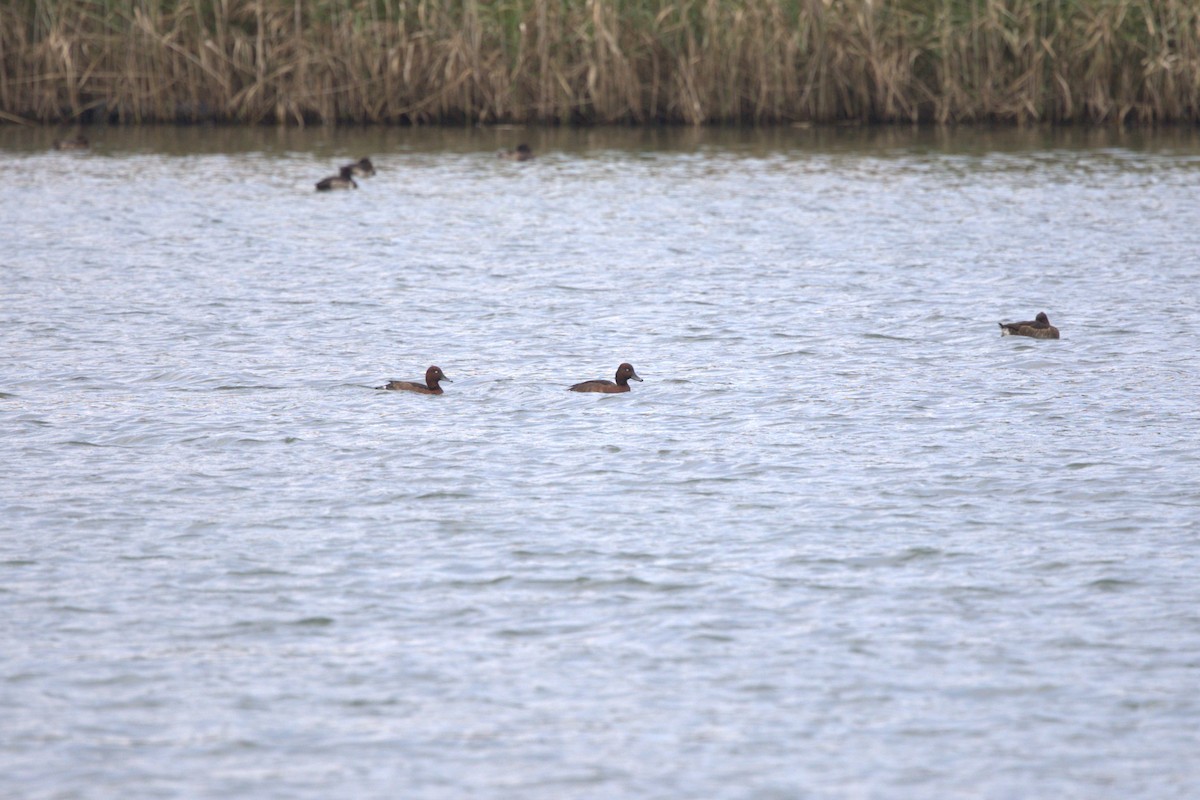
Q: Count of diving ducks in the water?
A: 7